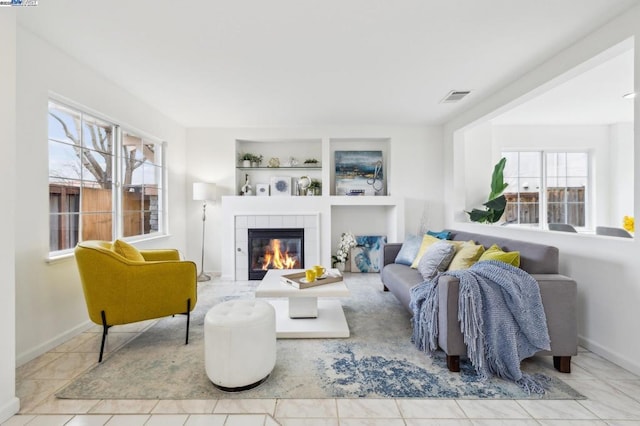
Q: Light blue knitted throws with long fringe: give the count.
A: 1